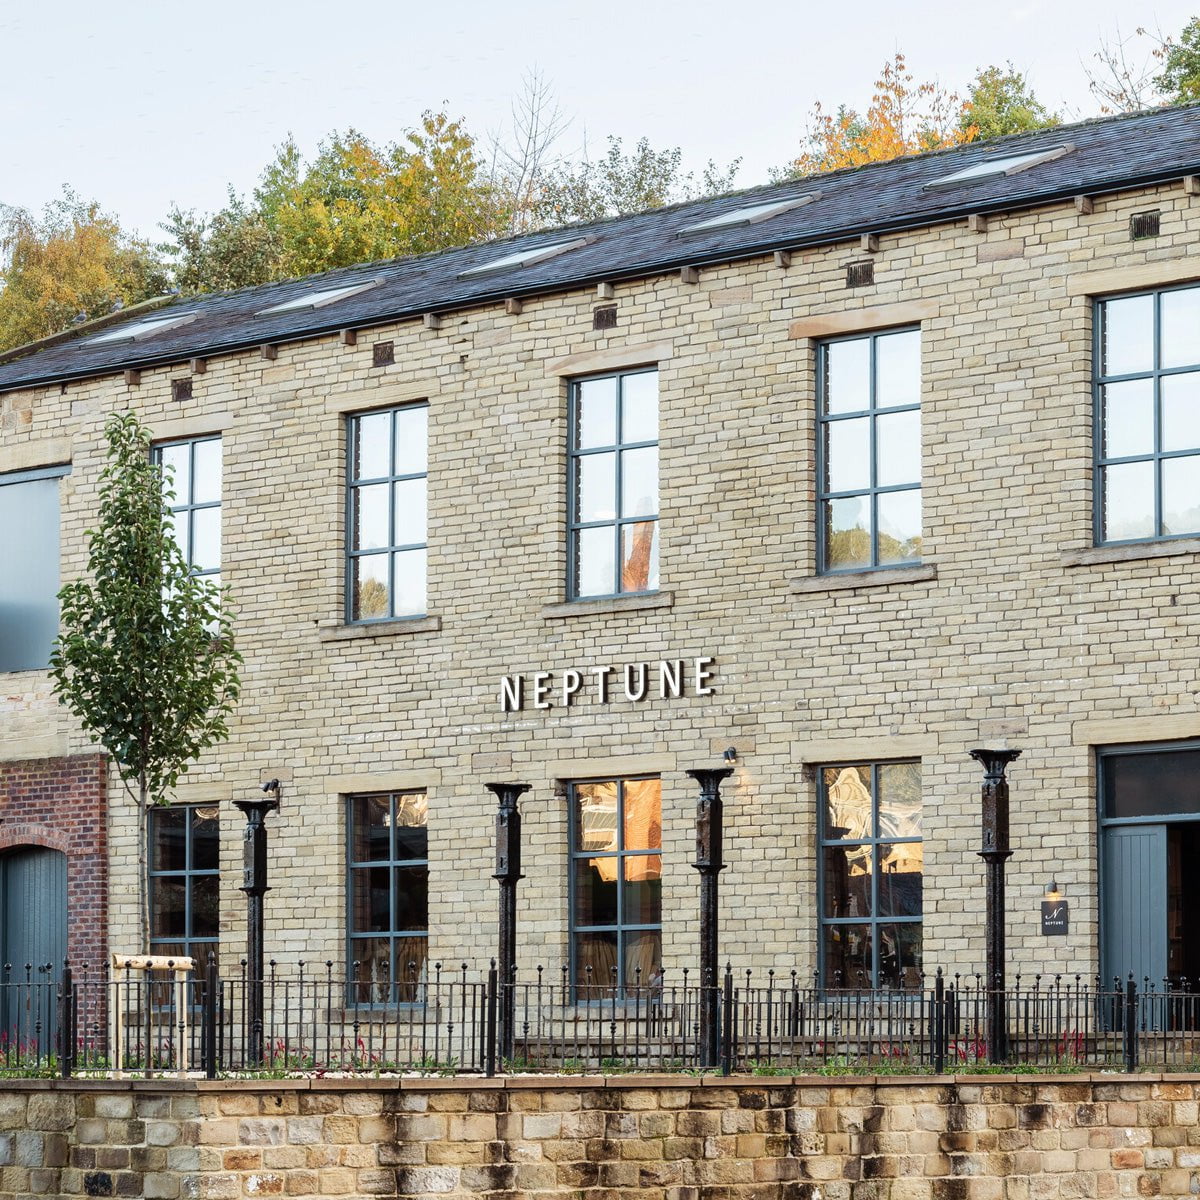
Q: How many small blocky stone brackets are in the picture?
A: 13